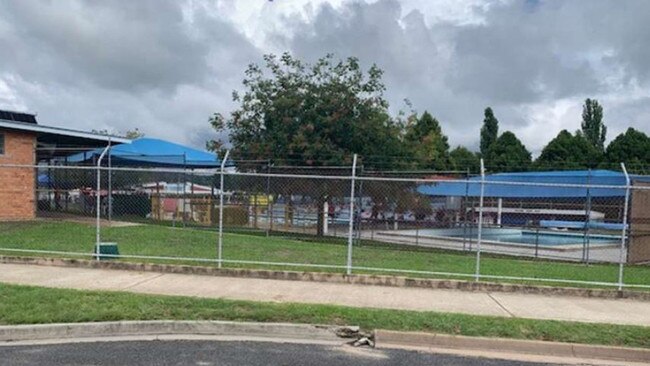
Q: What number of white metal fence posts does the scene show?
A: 5